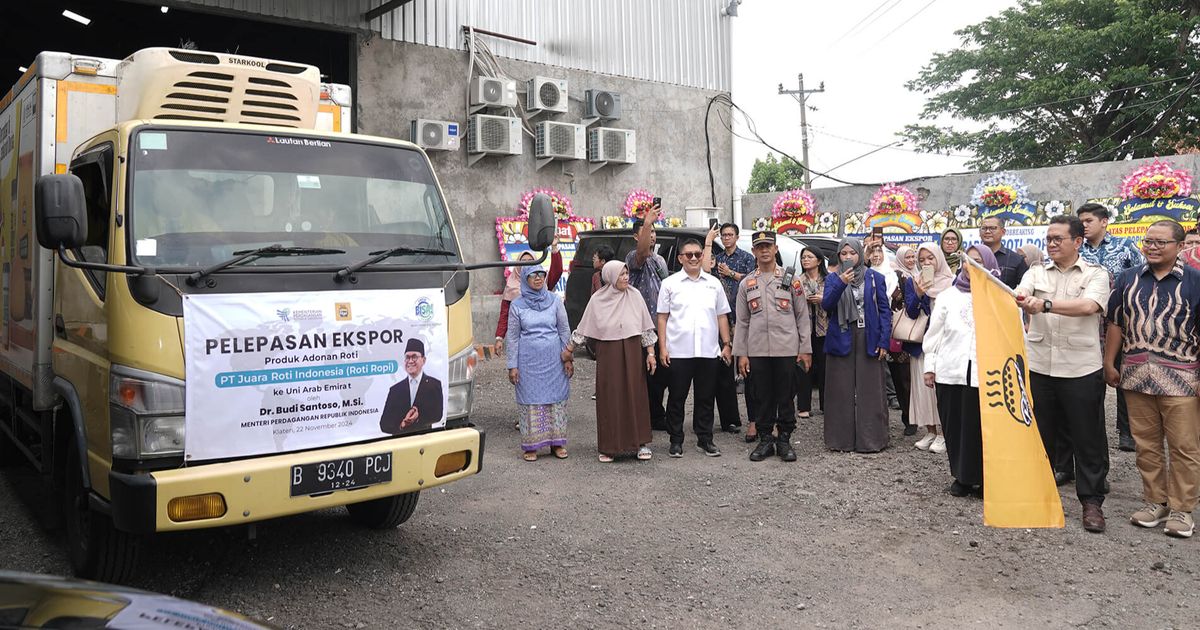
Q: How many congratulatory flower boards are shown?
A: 6